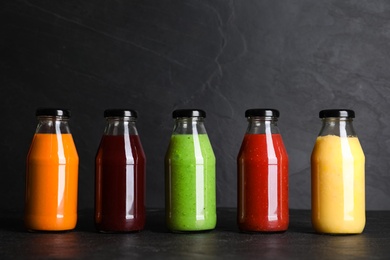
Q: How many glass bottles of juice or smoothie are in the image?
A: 5